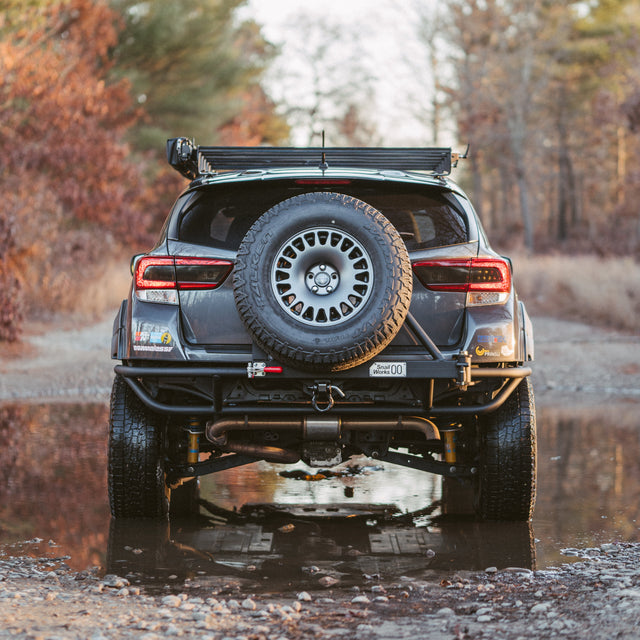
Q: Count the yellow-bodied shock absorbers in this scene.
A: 2